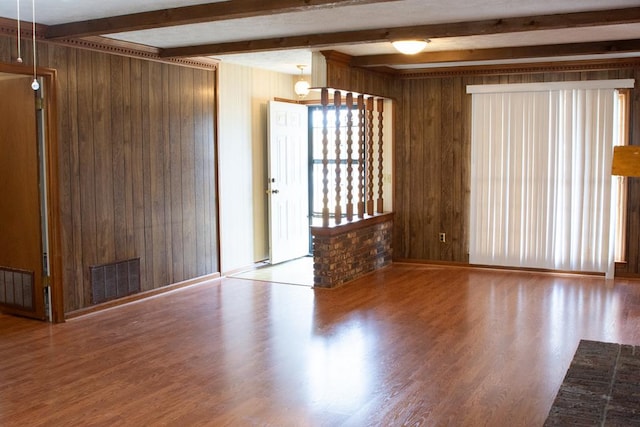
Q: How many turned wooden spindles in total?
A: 6